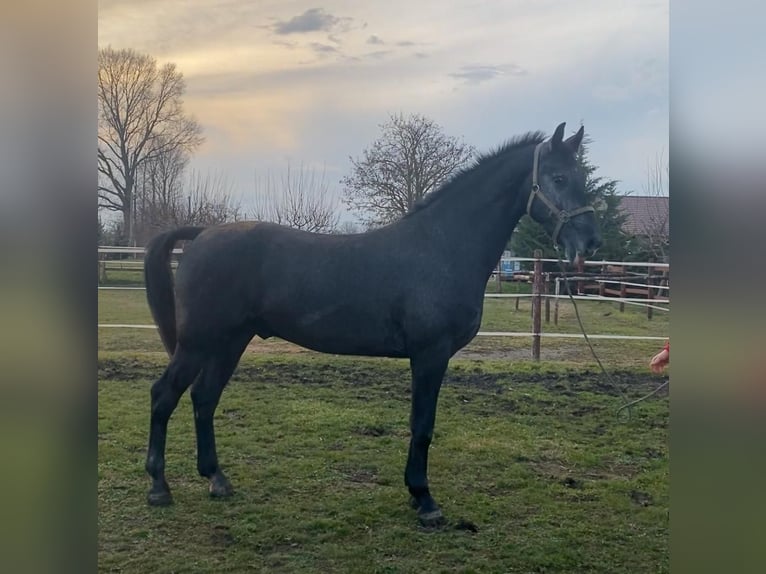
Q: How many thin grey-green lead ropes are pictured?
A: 1